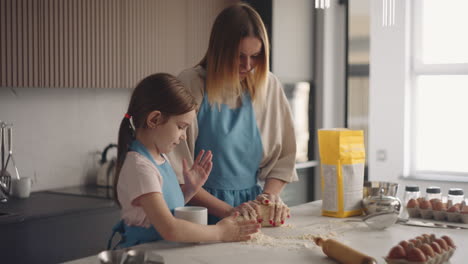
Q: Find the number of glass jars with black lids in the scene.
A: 3